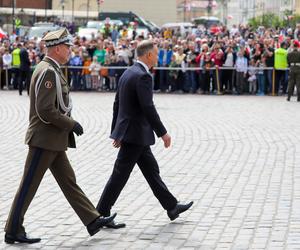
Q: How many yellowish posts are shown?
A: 3